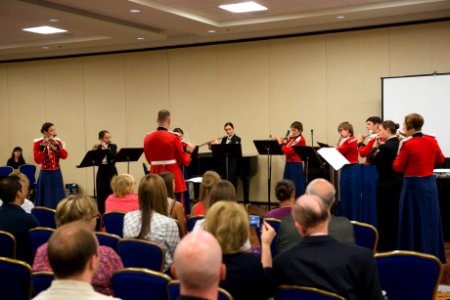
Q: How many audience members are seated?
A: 14